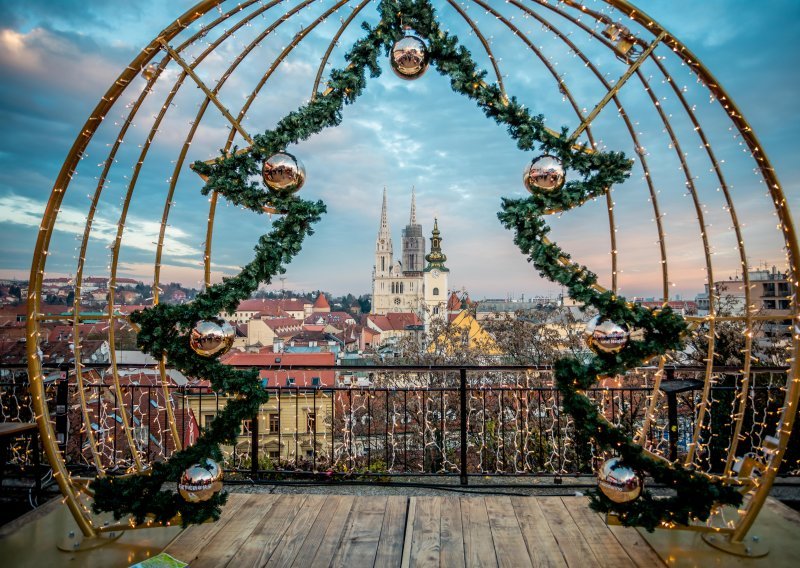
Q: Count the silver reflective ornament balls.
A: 7